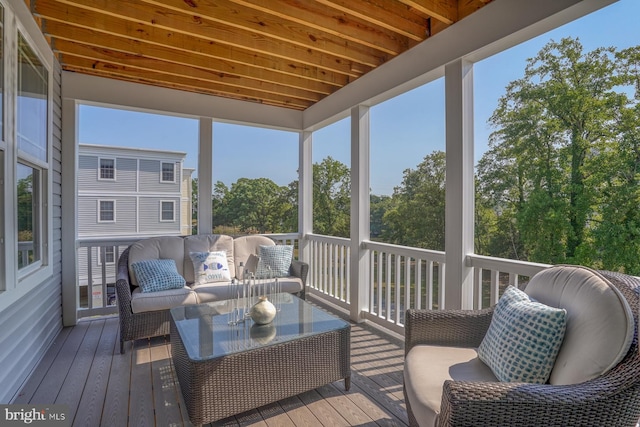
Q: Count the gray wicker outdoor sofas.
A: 1